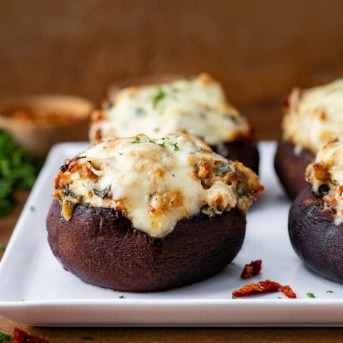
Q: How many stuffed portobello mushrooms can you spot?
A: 4